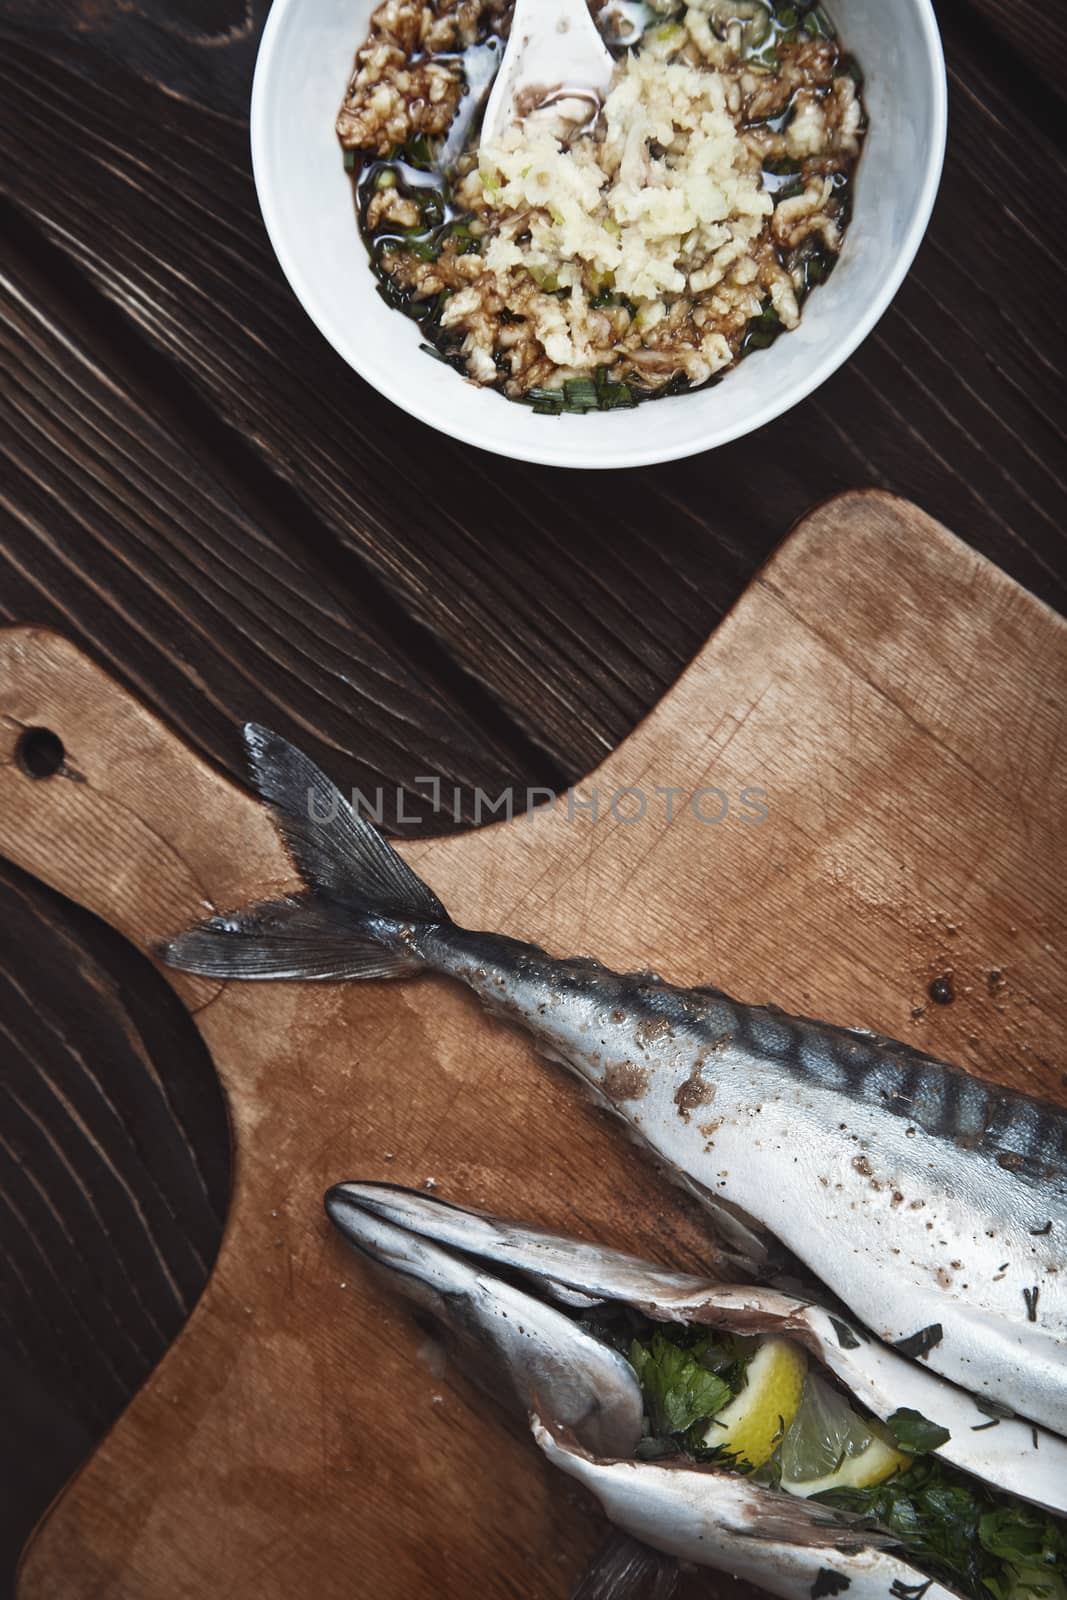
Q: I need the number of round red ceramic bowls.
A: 0